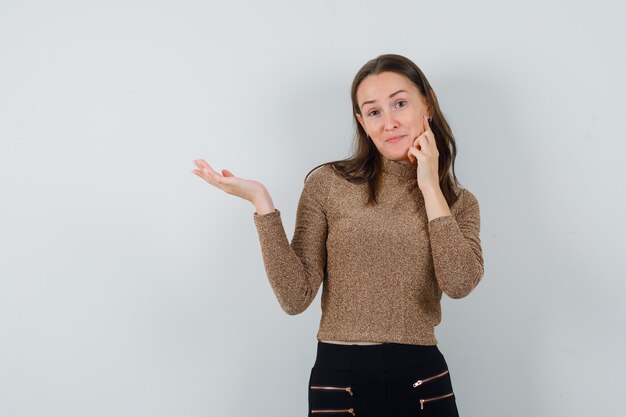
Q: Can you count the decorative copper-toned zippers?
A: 4